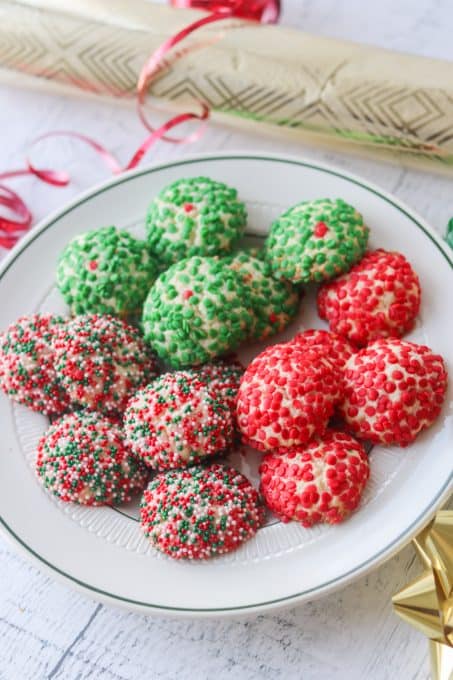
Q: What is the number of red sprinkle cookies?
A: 5